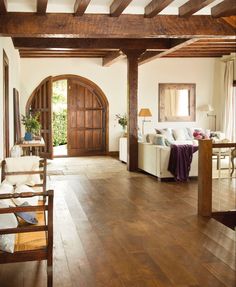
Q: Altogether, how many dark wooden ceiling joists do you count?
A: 7